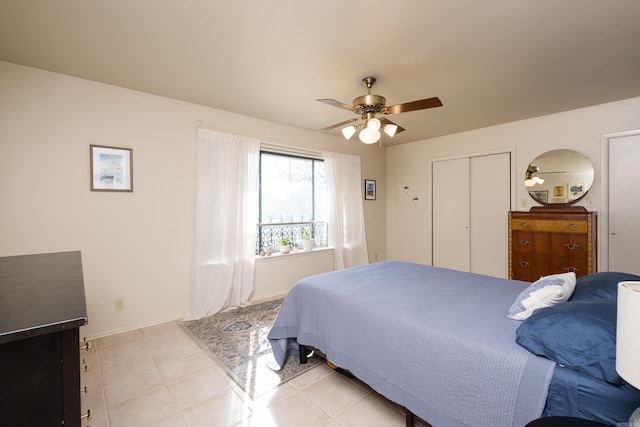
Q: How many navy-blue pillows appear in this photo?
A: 2